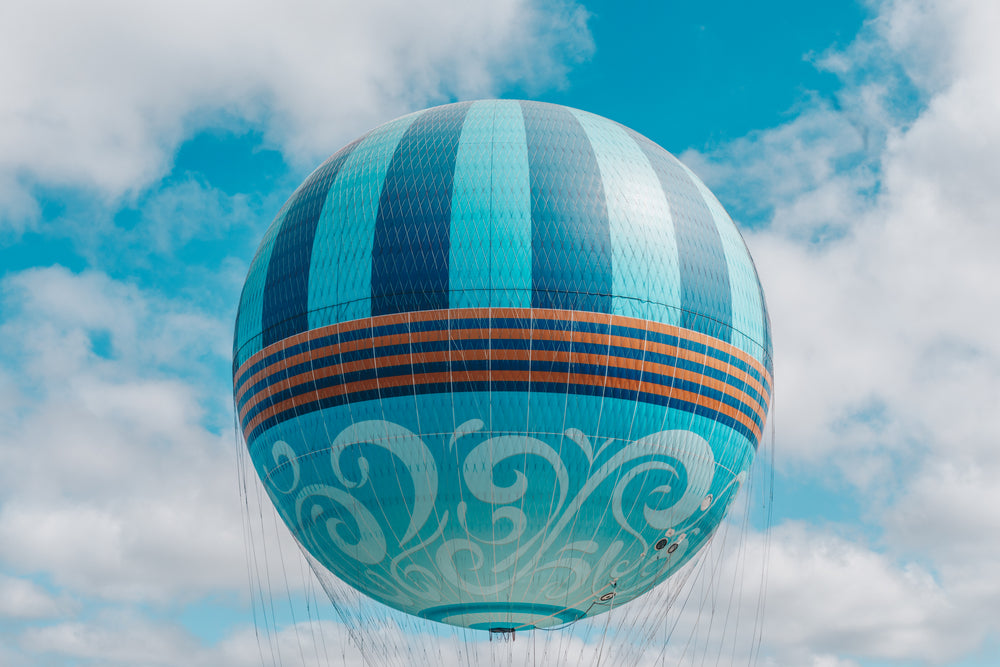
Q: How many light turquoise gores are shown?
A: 5